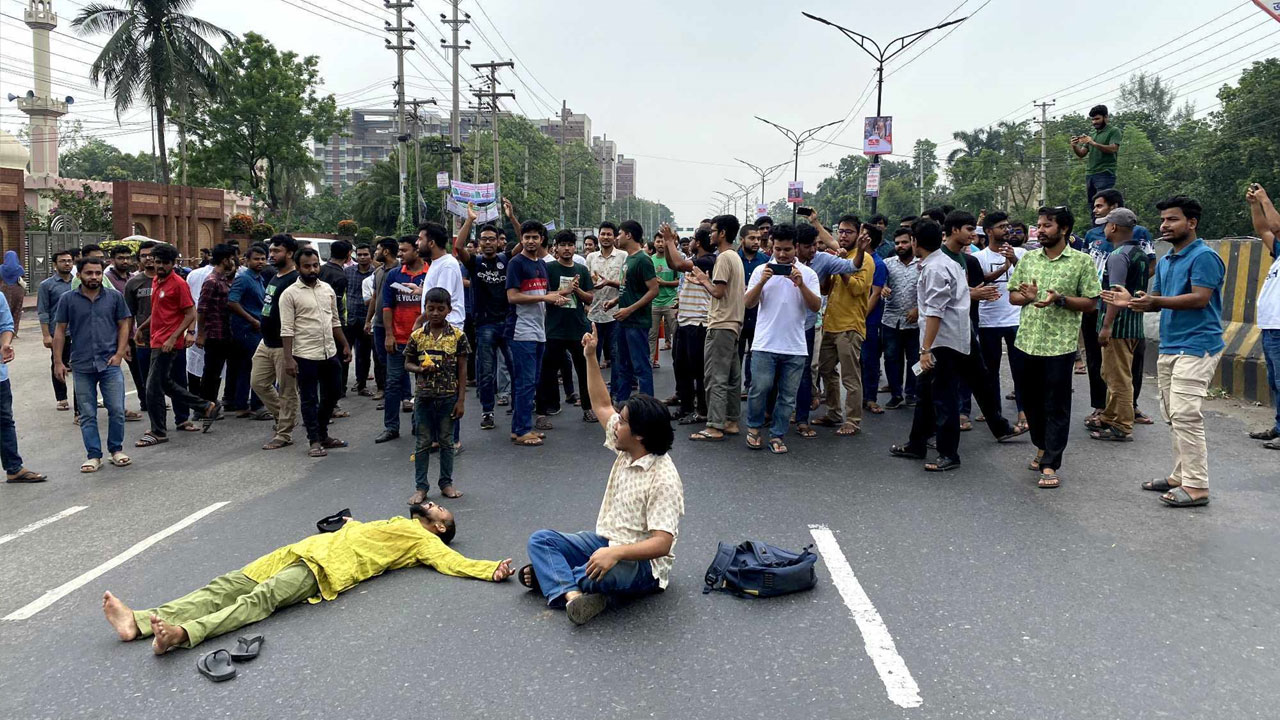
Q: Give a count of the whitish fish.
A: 0